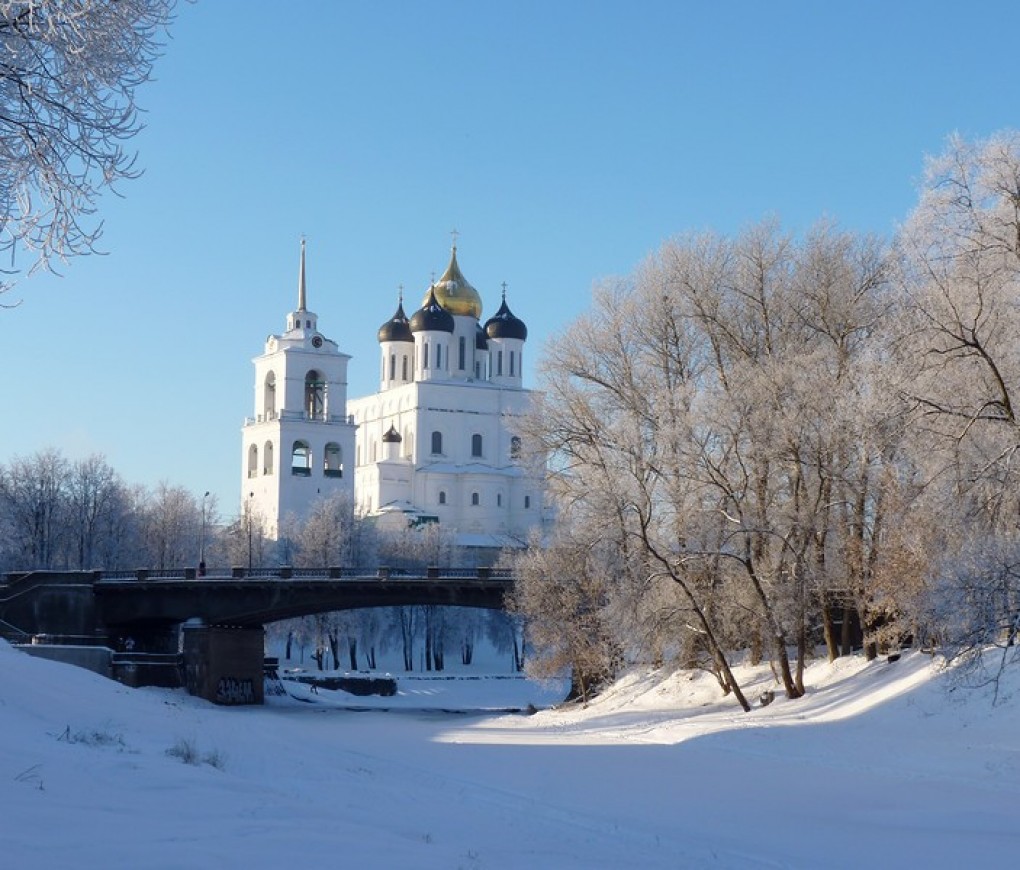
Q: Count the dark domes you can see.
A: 5